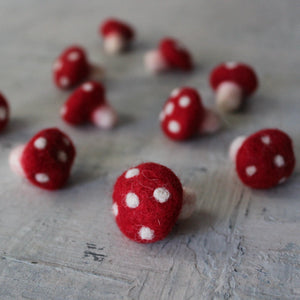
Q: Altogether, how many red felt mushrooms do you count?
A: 10